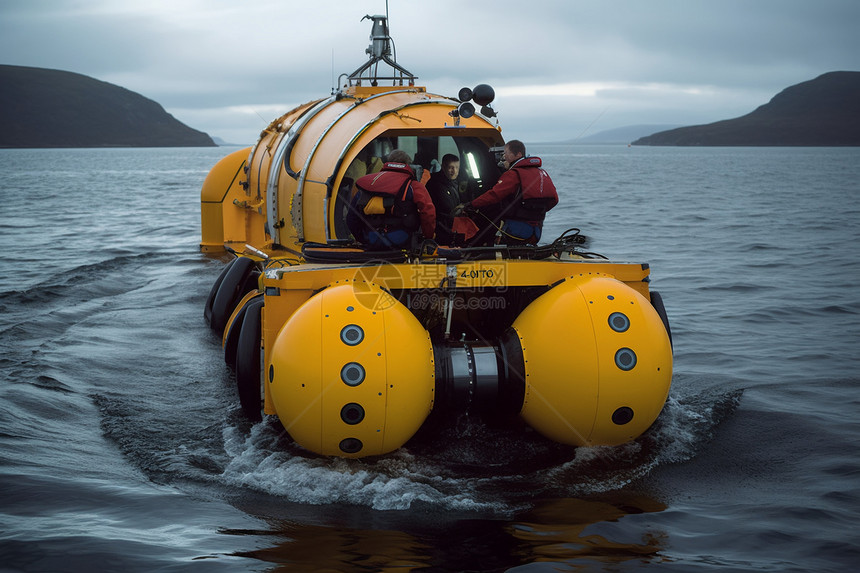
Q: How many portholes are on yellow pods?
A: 7